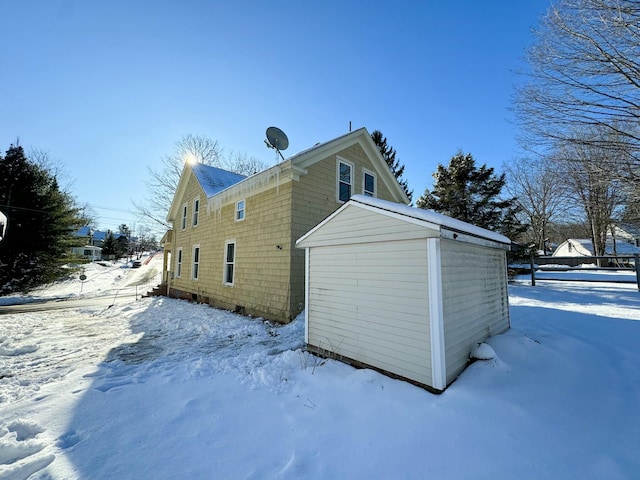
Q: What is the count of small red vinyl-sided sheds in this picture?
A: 0